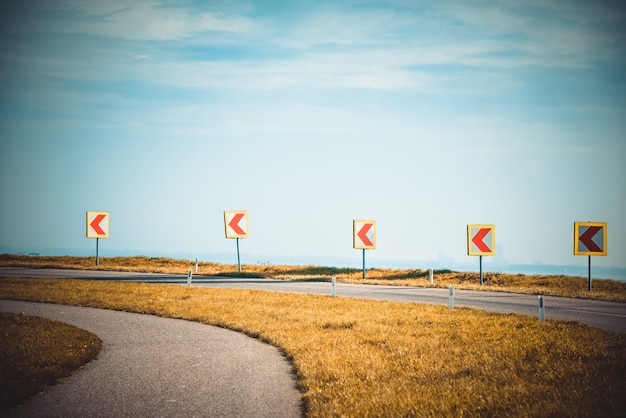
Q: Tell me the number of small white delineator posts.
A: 6